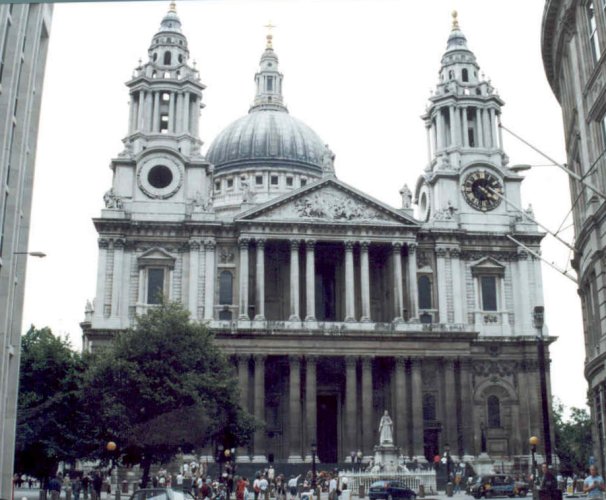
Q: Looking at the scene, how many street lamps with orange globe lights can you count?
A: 3